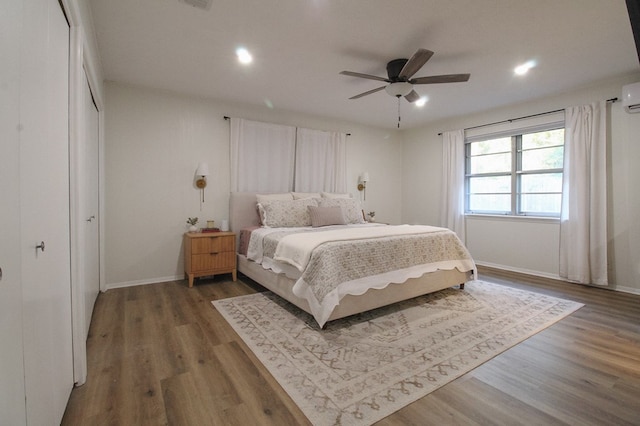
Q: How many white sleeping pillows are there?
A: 3